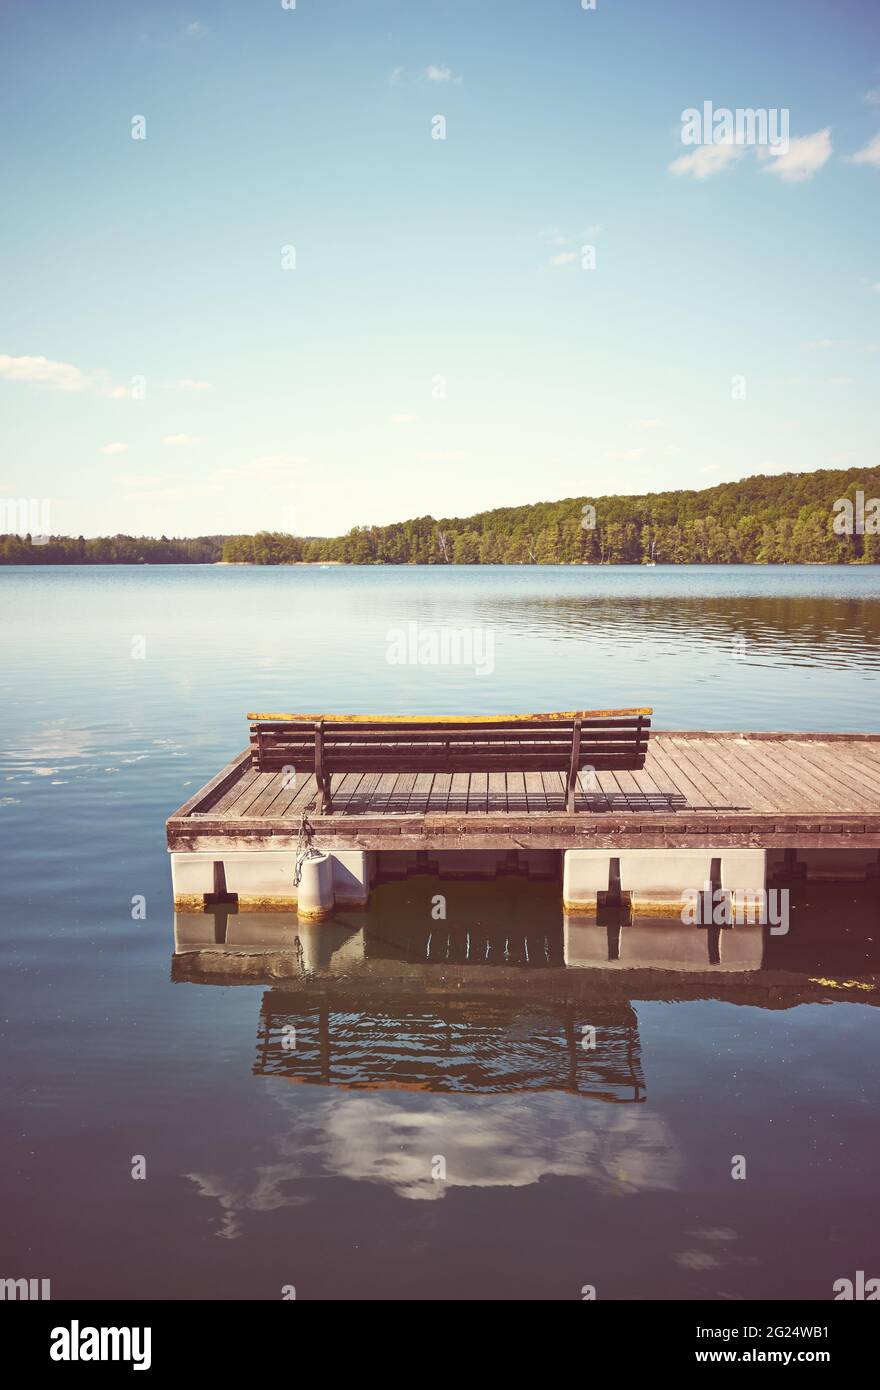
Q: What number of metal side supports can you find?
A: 2